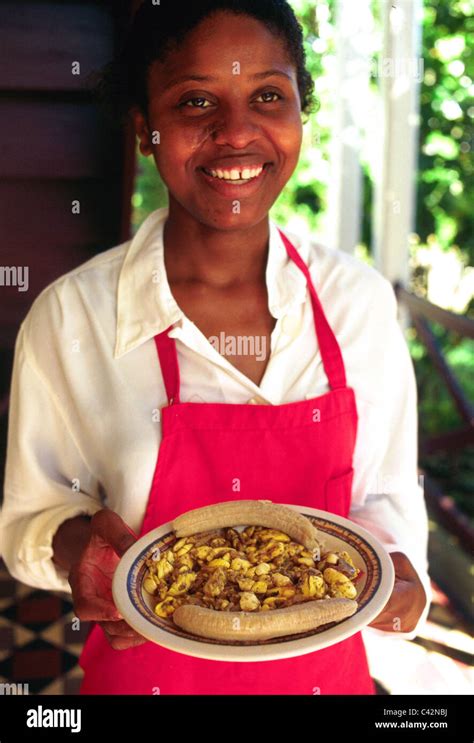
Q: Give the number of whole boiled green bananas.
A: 2